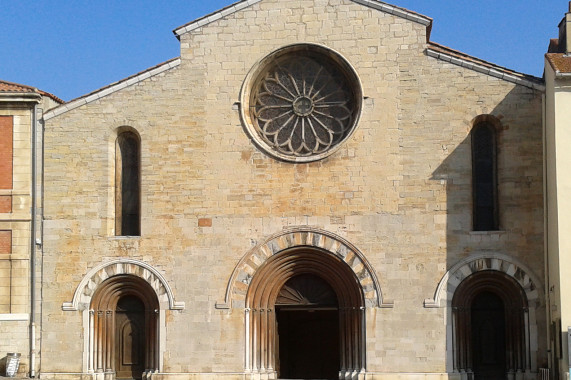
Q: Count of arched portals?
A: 3